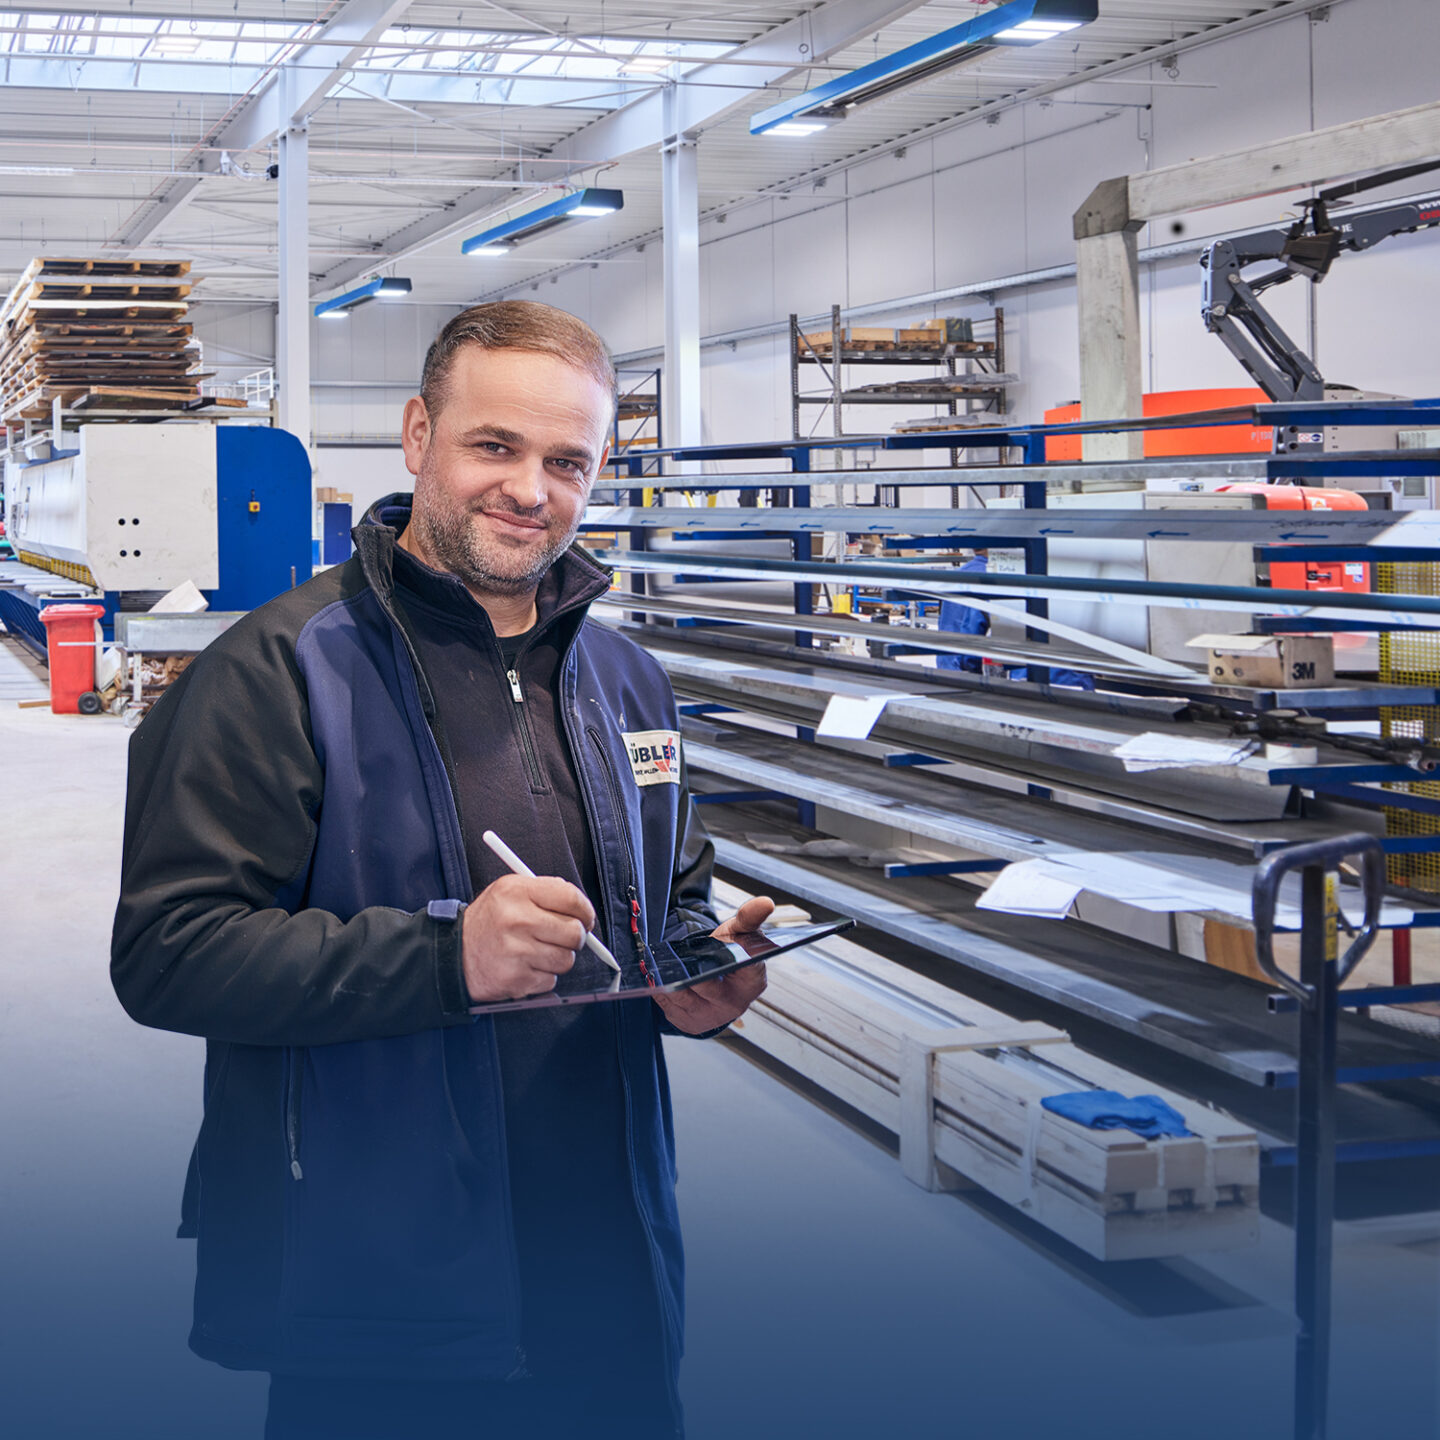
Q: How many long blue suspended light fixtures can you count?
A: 3